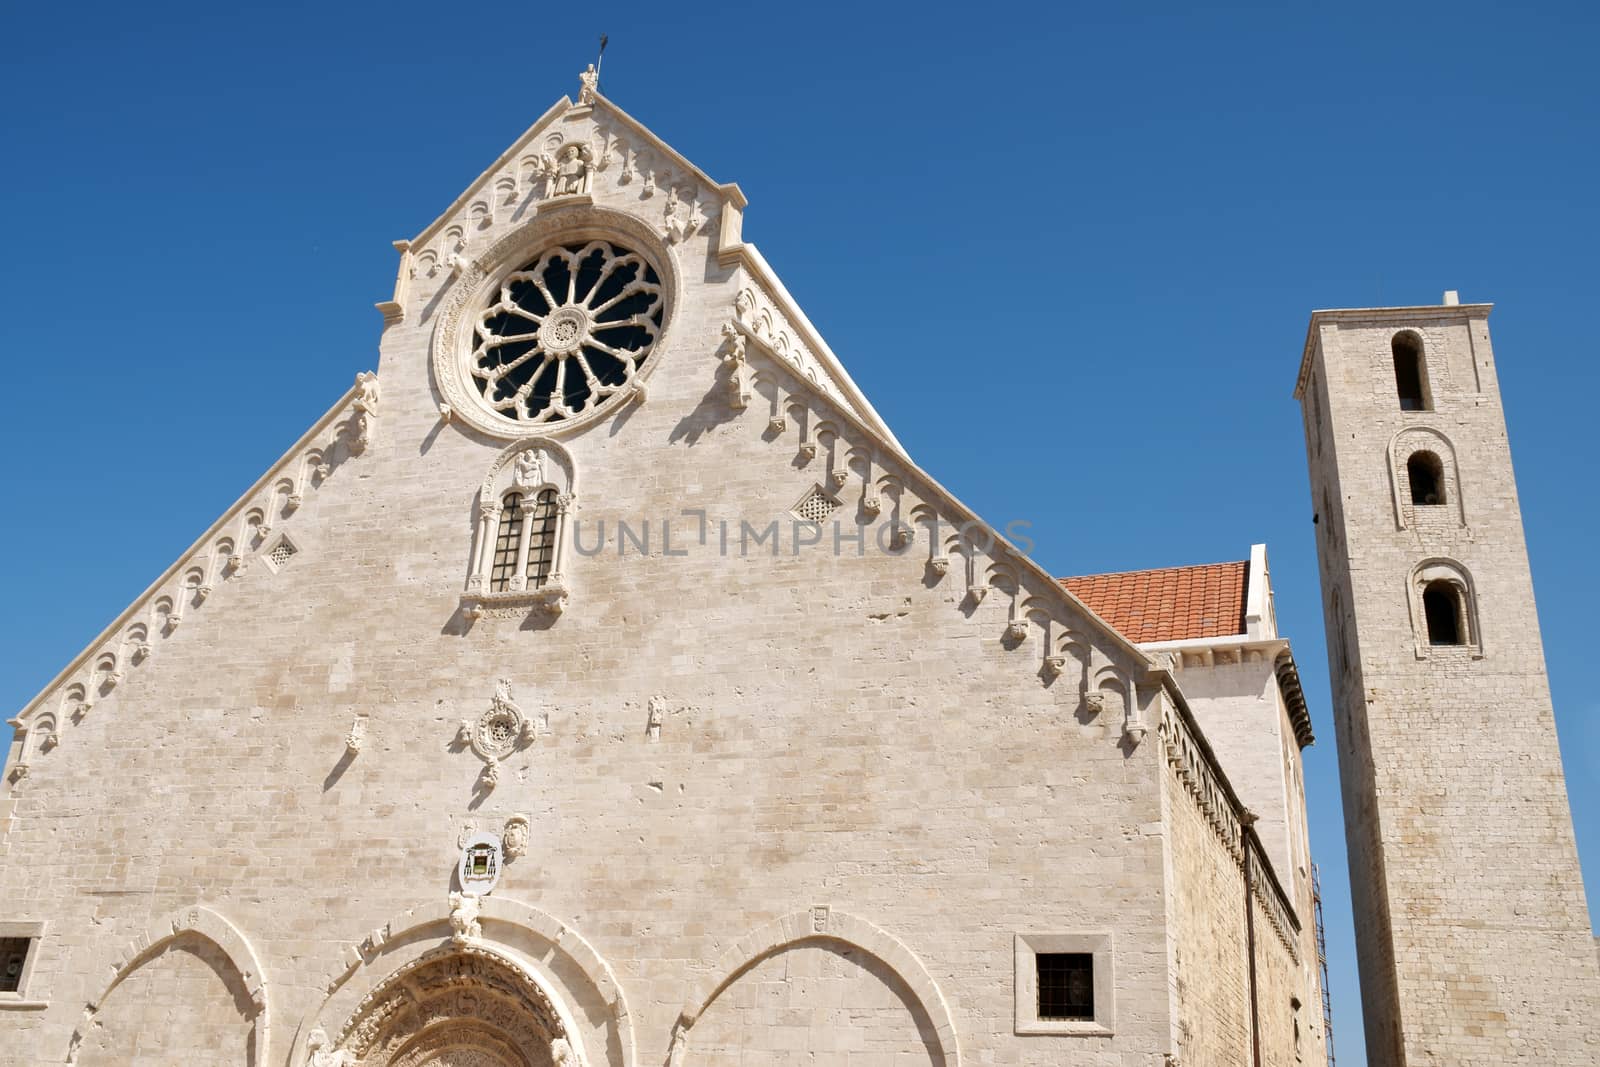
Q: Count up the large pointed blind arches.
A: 2